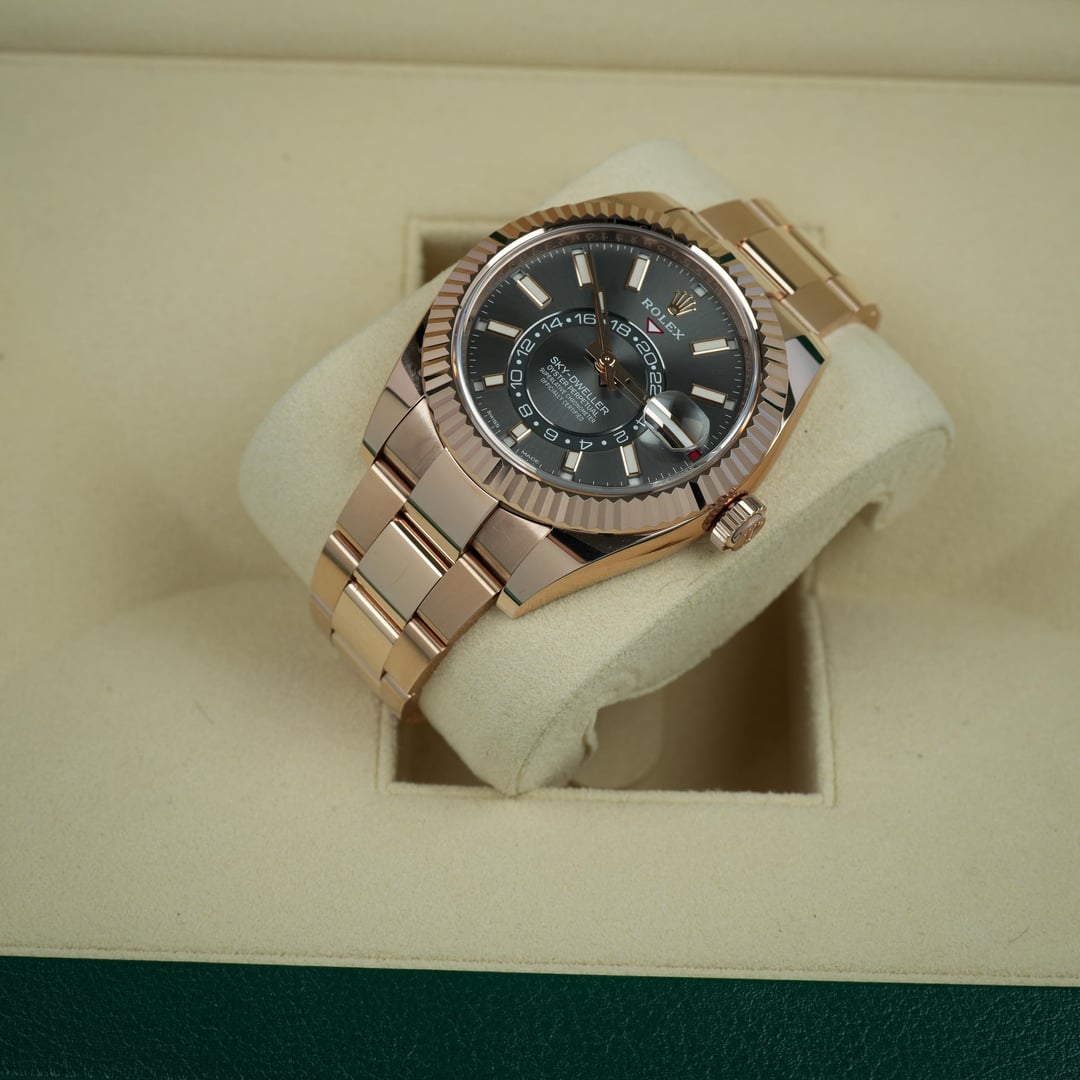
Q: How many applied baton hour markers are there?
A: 10